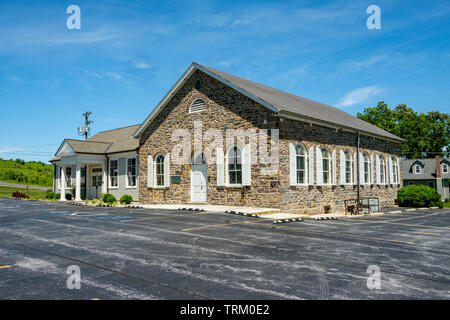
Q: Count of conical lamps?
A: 0